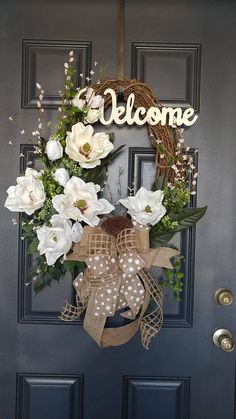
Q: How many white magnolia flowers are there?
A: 5